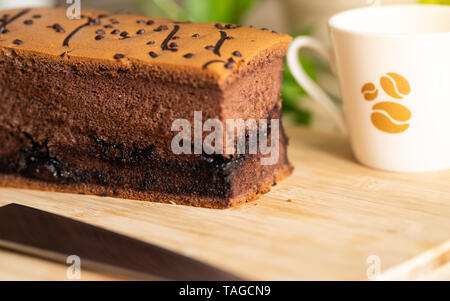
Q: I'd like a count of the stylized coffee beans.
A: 3